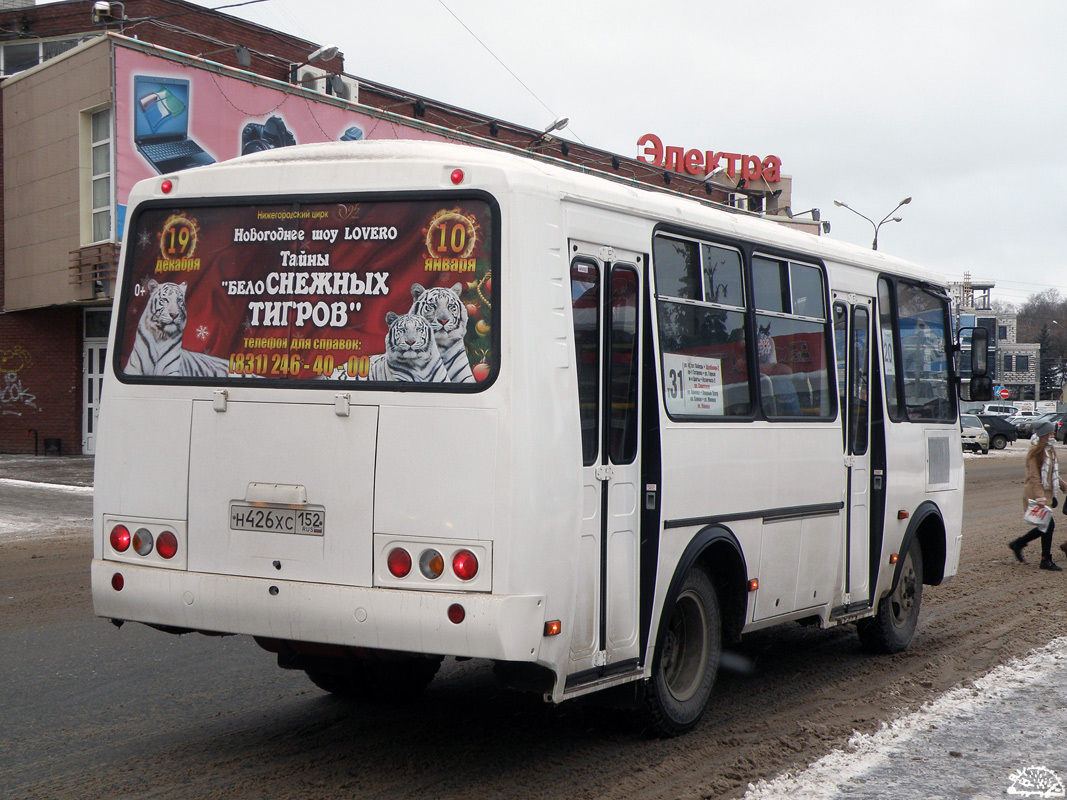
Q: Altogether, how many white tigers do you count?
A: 3